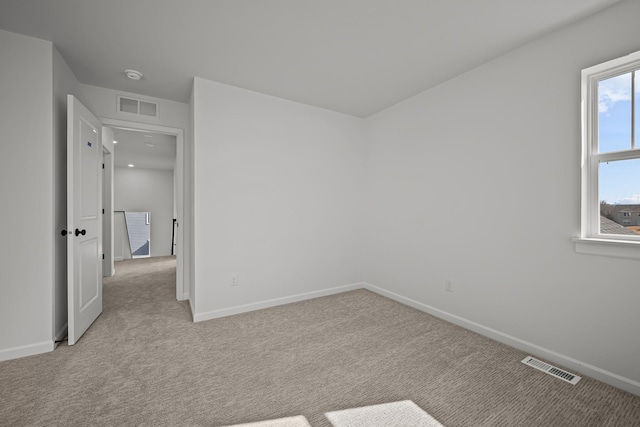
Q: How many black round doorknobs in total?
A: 2